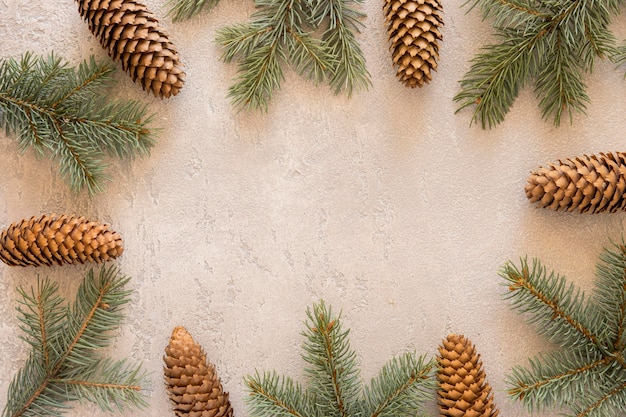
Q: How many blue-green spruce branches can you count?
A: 6